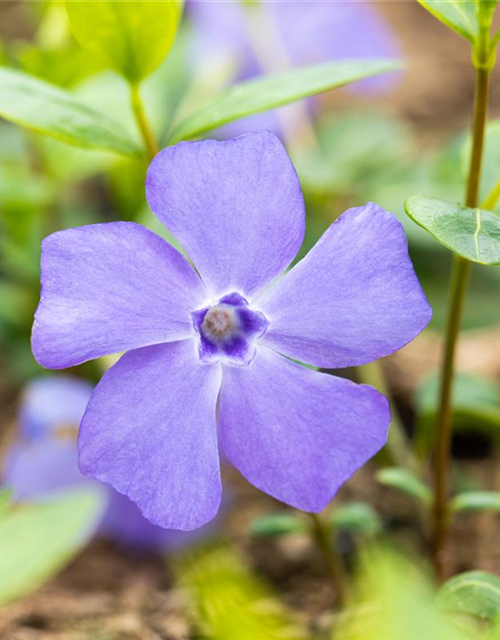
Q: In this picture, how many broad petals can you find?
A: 5